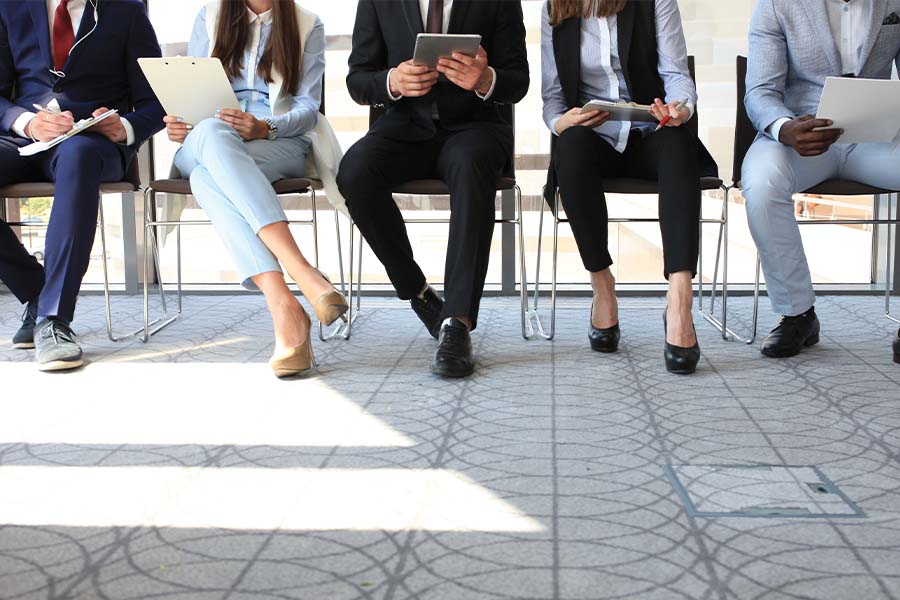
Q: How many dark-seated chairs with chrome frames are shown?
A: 5